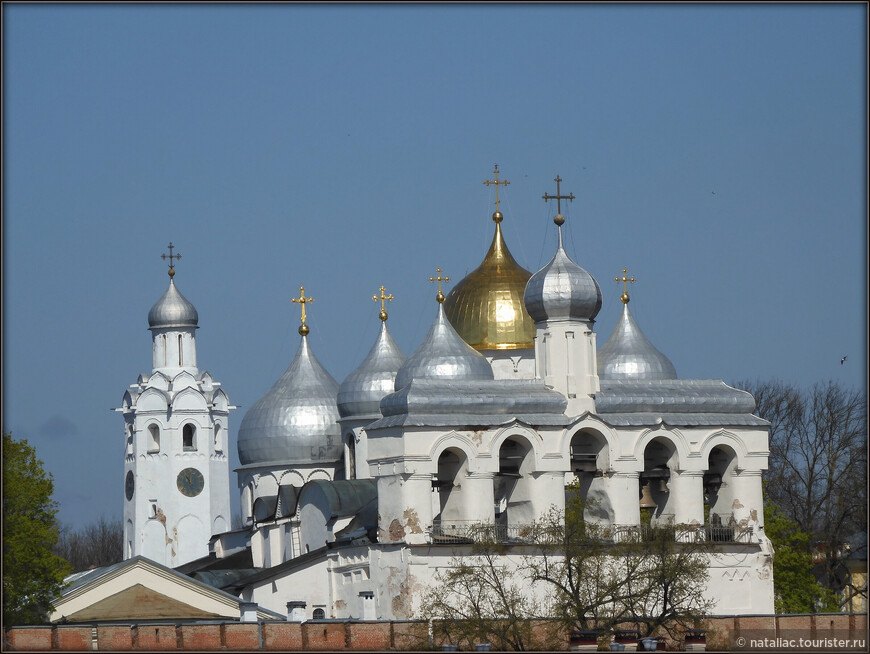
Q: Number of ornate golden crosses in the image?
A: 5